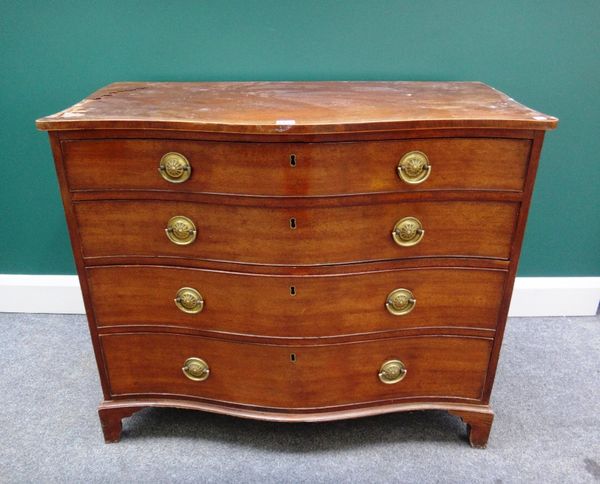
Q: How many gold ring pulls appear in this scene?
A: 8